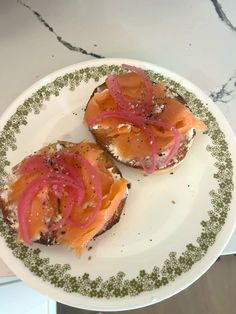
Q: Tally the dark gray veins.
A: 3